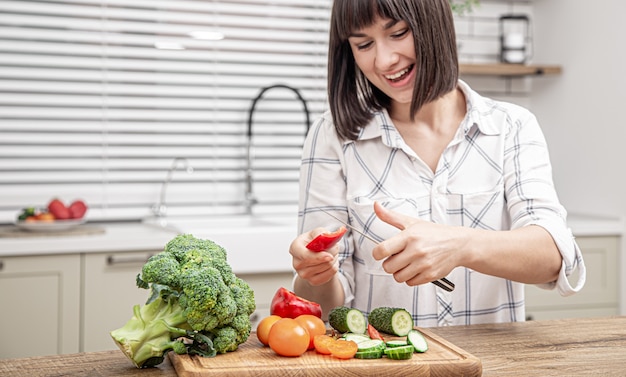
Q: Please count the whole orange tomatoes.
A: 3